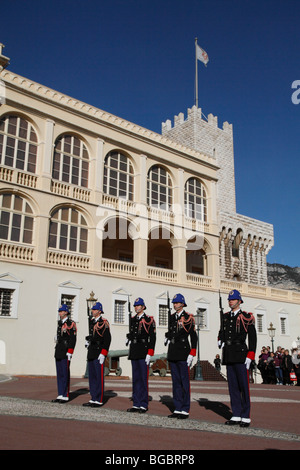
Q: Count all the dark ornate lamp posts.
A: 3